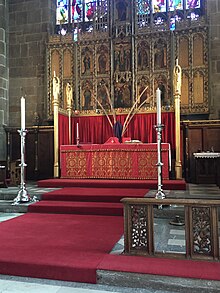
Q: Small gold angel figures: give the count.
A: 3